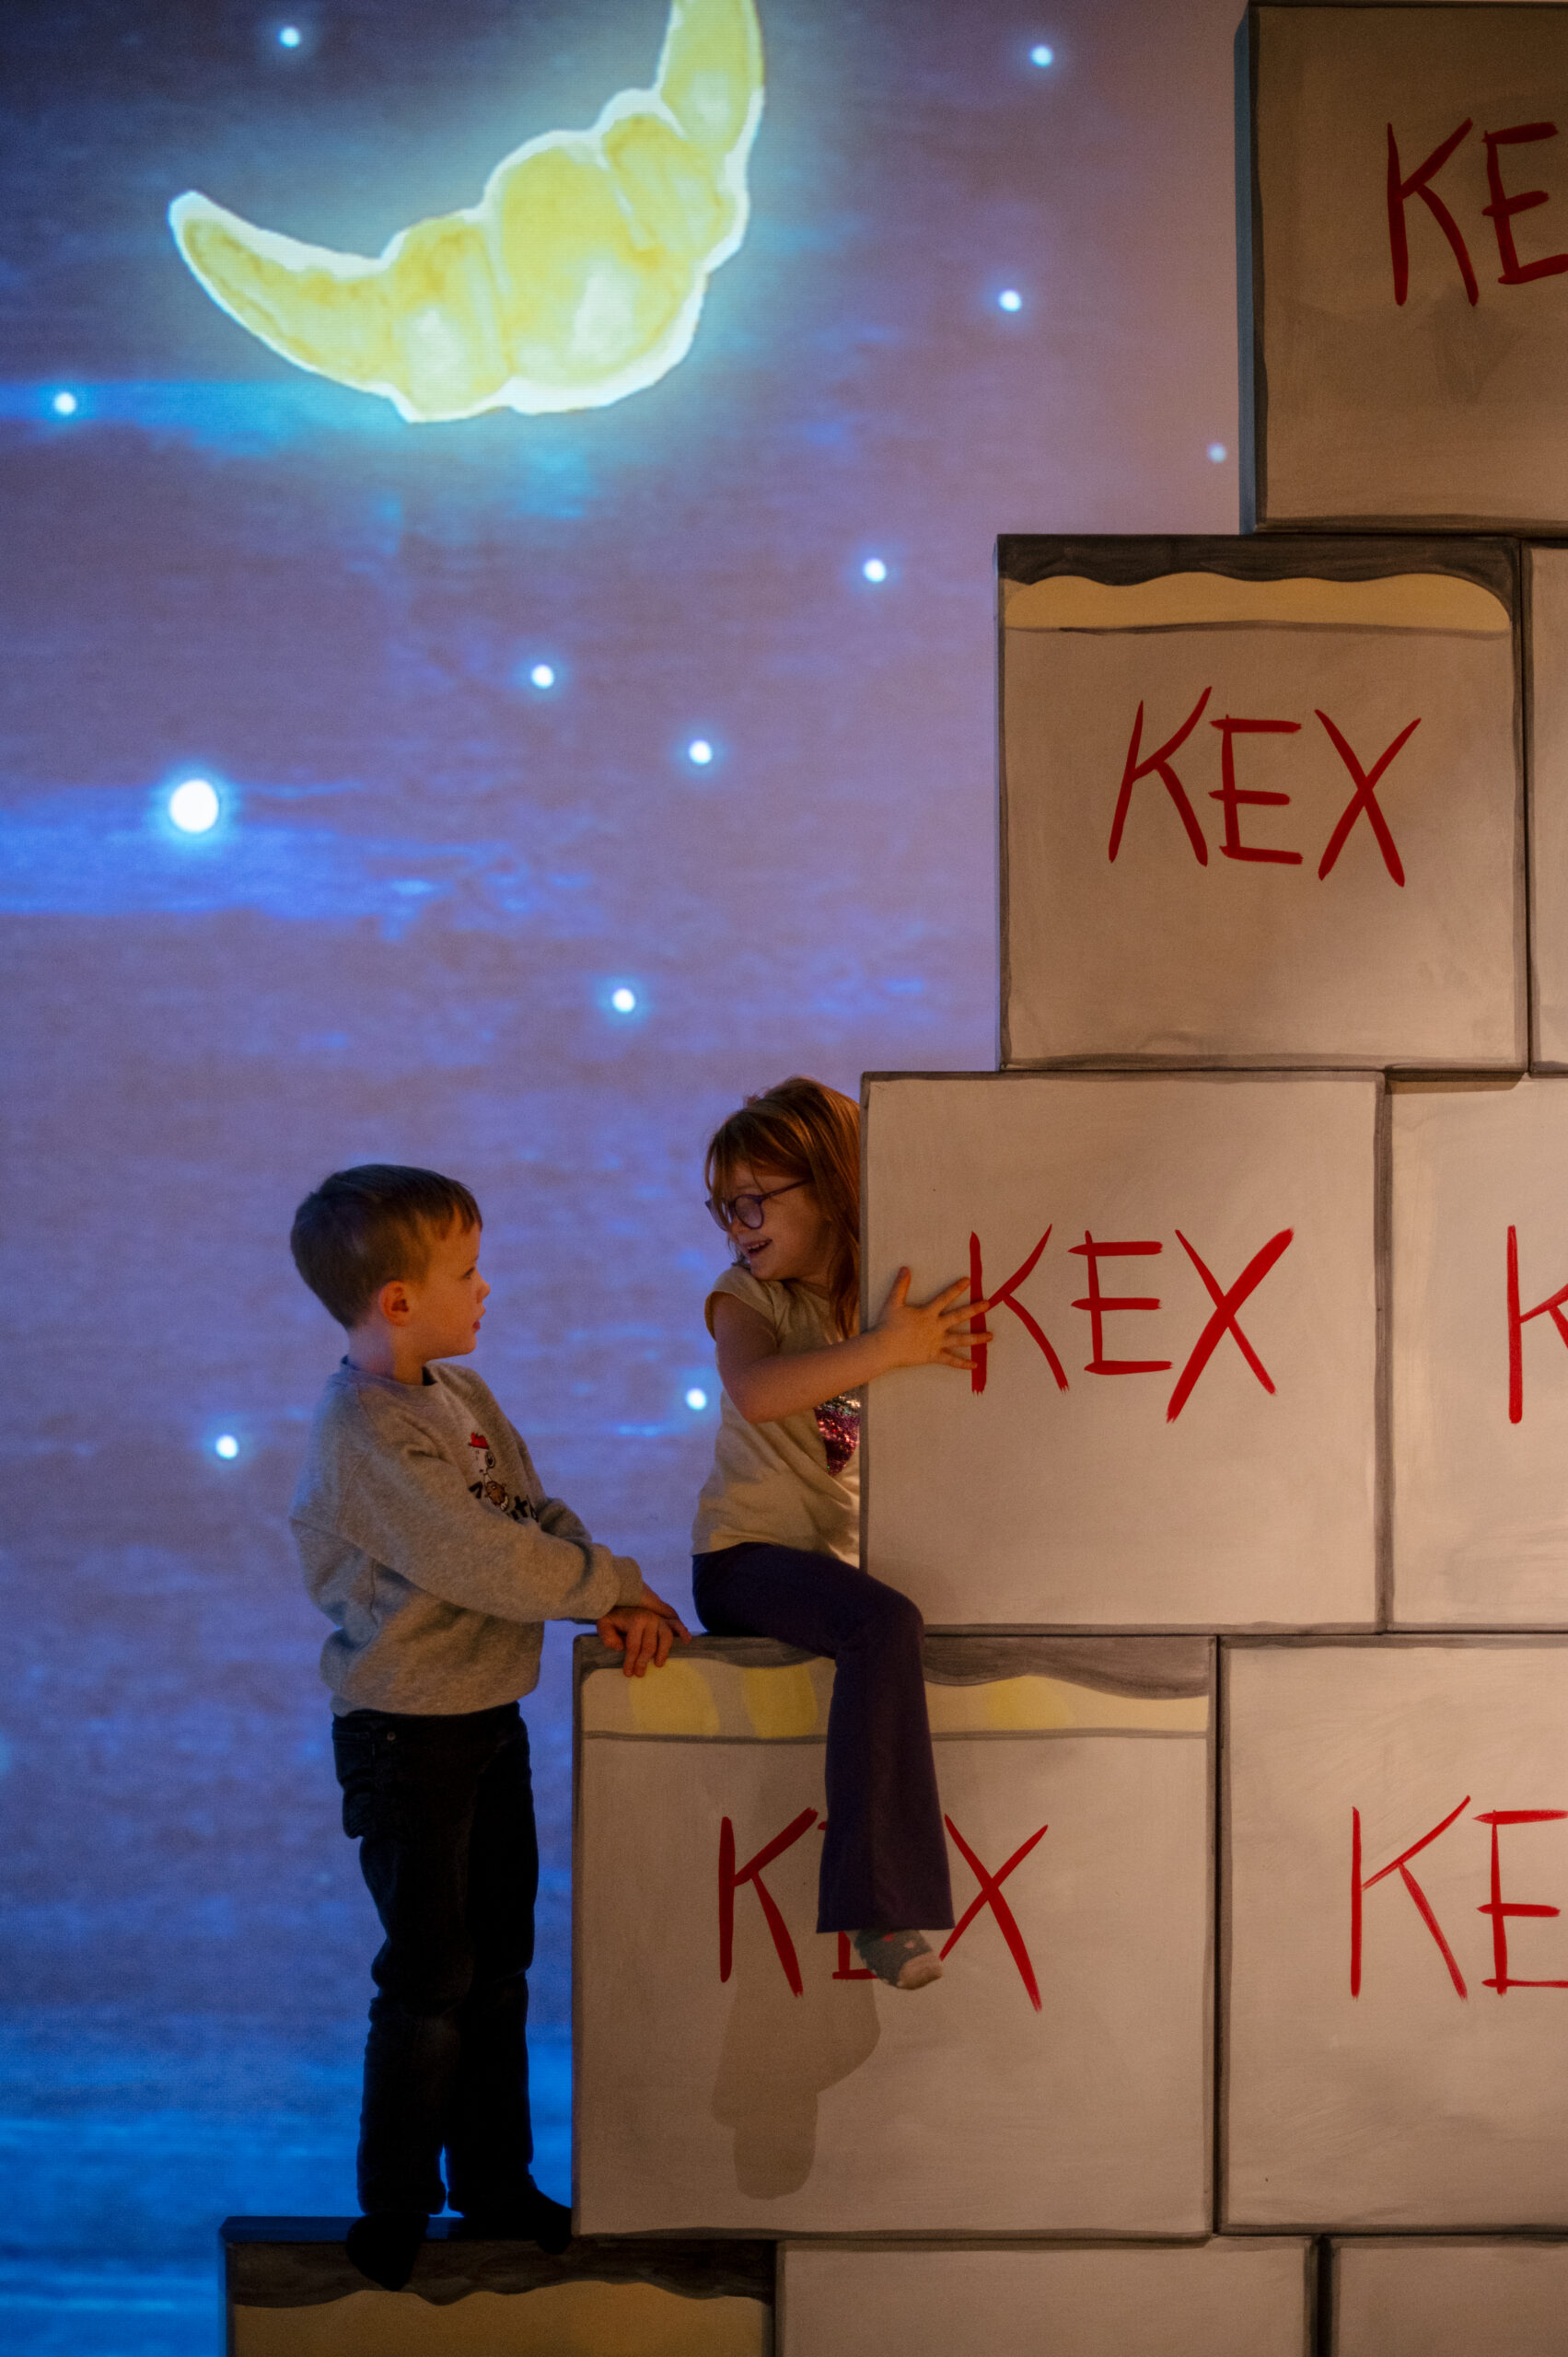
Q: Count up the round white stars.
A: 12